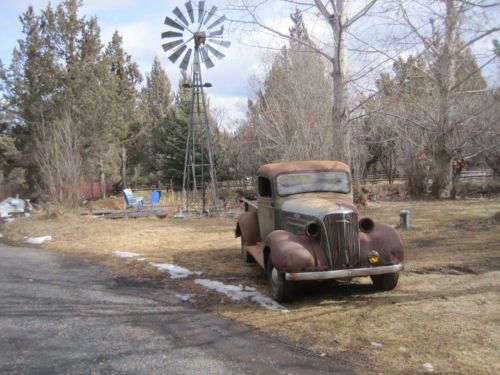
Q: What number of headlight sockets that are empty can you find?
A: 2